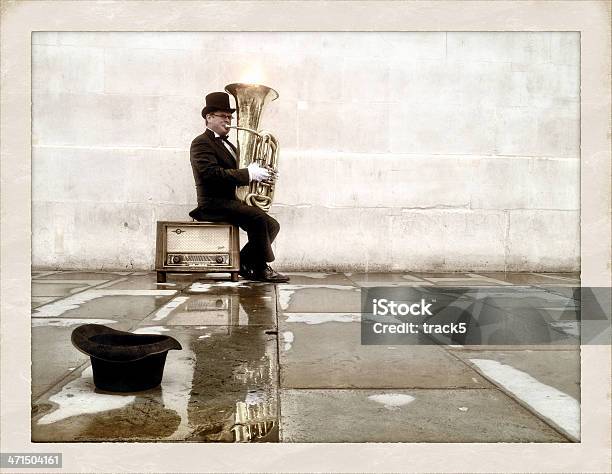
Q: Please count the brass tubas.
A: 1